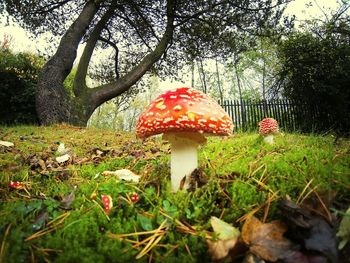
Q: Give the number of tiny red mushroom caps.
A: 3